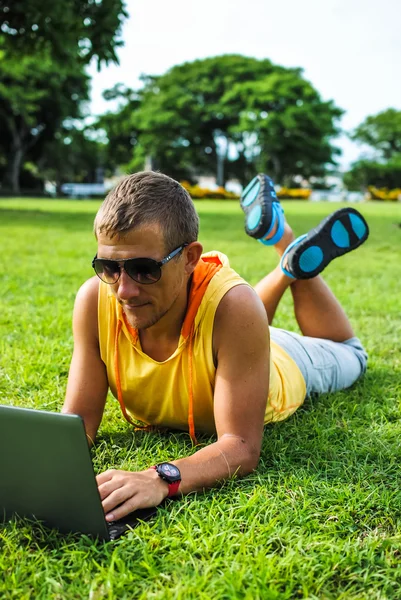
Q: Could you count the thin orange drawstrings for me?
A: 2